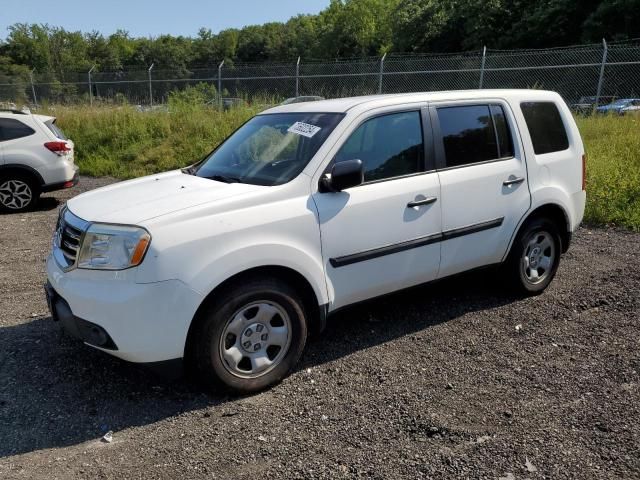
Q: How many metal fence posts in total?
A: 8